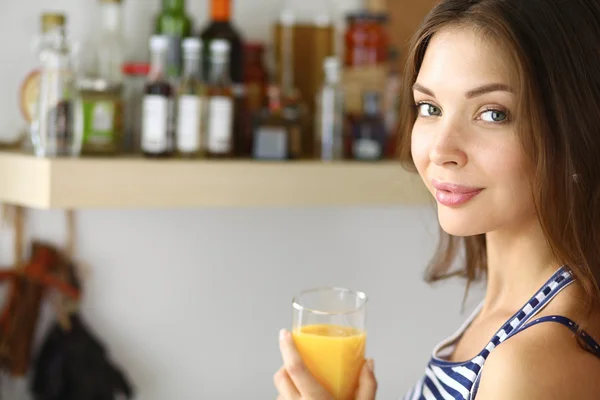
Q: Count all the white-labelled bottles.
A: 3